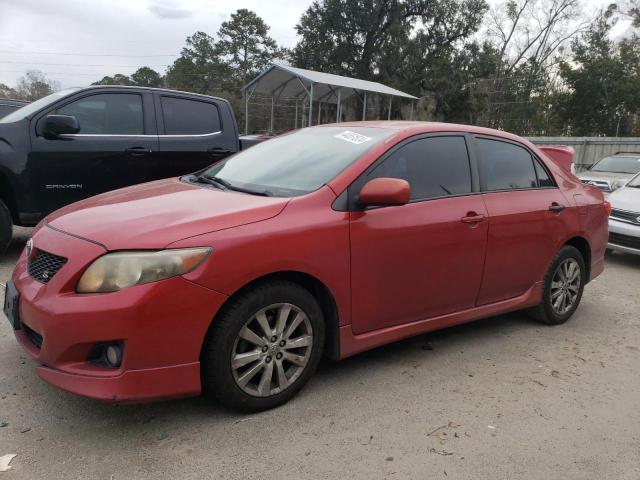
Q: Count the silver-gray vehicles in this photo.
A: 2